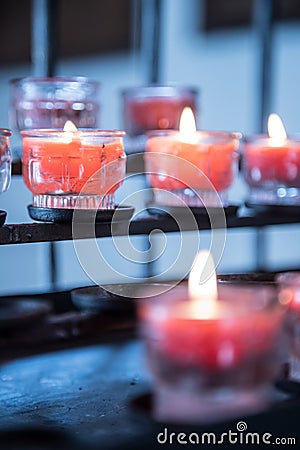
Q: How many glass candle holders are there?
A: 8